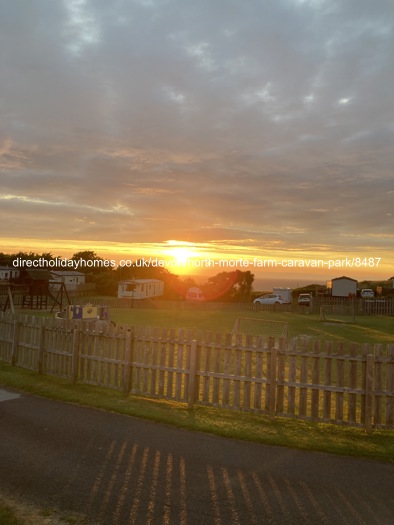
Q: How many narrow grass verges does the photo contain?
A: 1